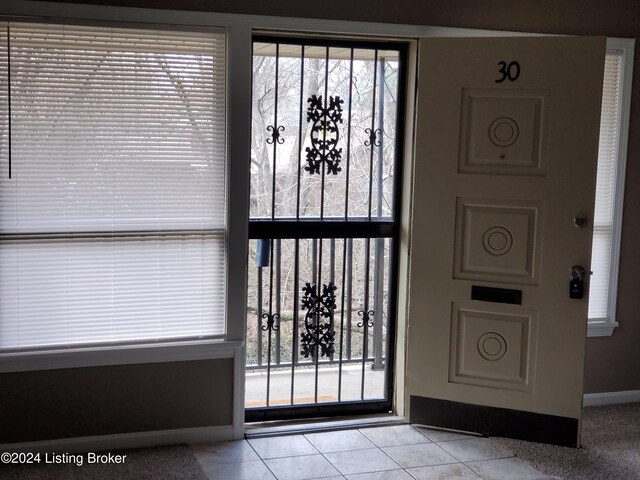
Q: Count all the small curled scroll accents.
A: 4